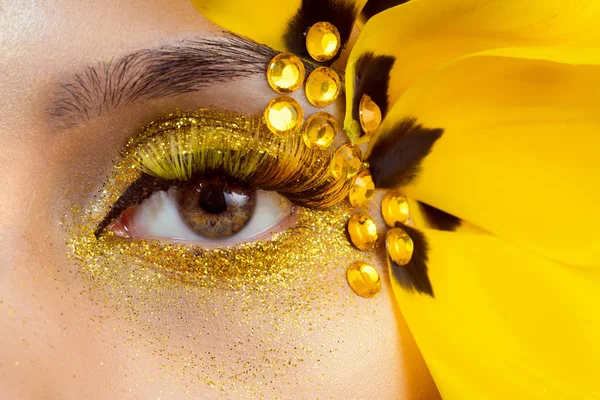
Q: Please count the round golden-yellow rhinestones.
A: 12